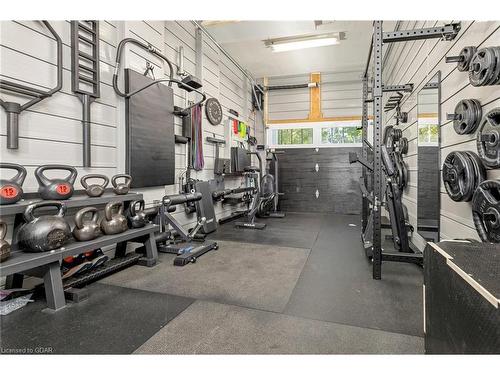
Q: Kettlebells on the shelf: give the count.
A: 9